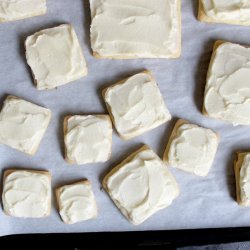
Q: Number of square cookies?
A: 13